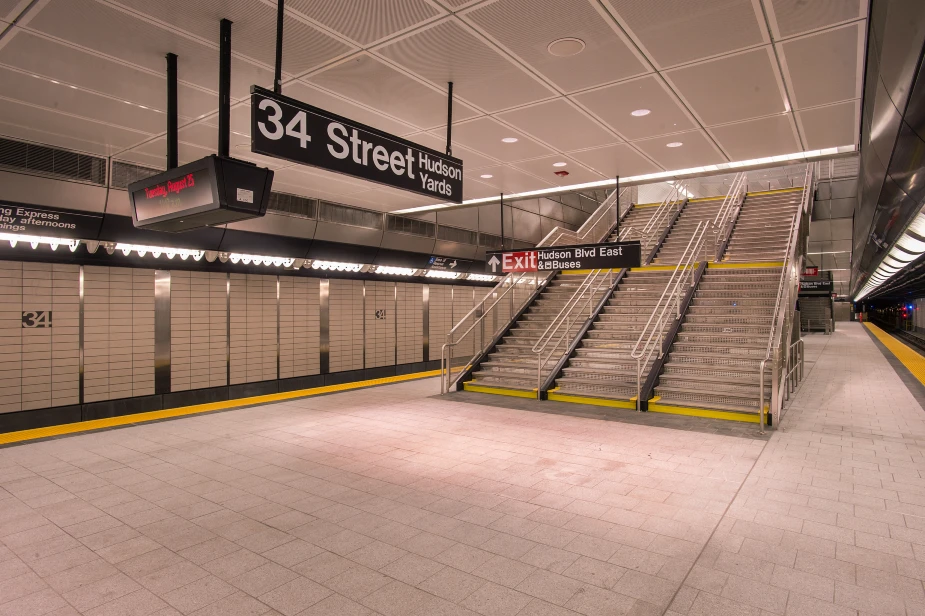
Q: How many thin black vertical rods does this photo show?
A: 6